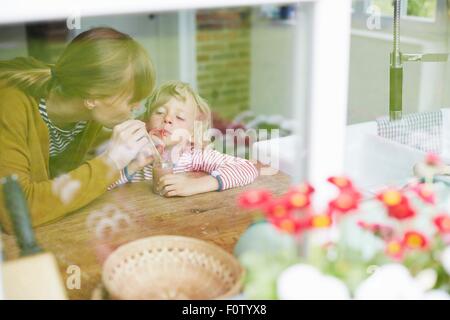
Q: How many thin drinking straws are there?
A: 1